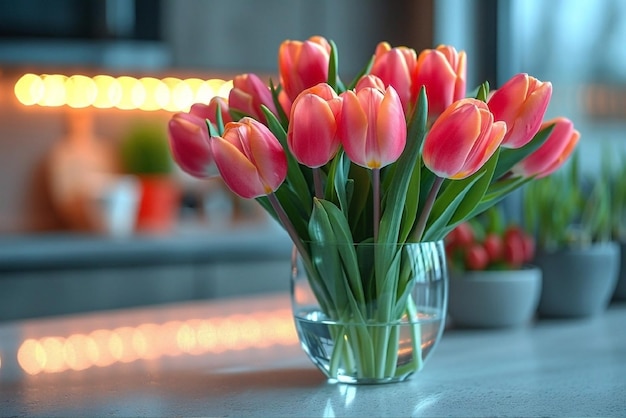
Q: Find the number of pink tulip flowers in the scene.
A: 12